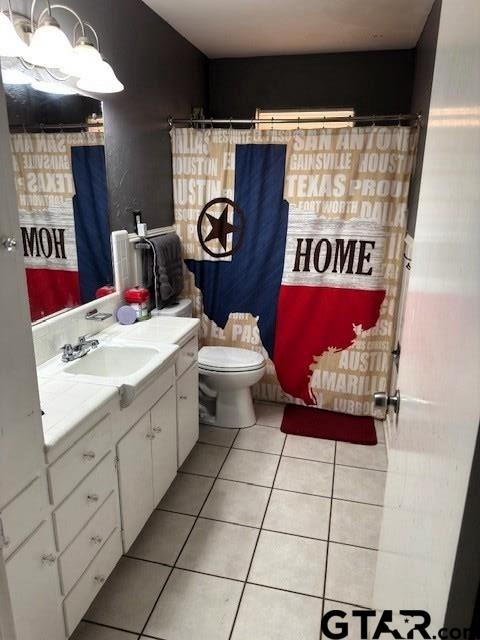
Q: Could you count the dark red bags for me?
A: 0